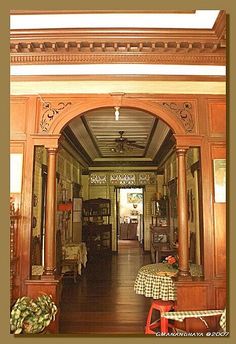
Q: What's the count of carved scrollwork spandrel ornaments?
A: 2